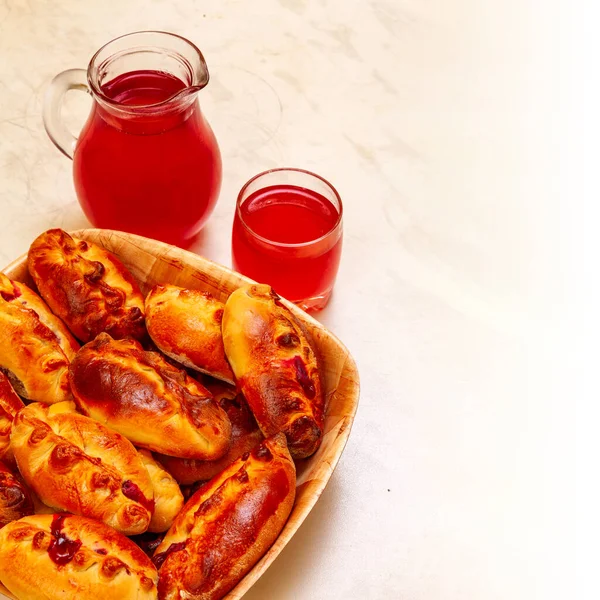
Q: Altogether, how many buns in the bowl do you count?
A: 12